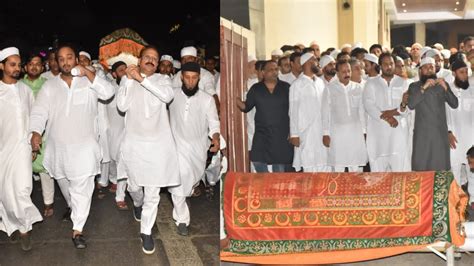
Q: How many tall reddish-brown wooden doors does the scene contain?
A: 1